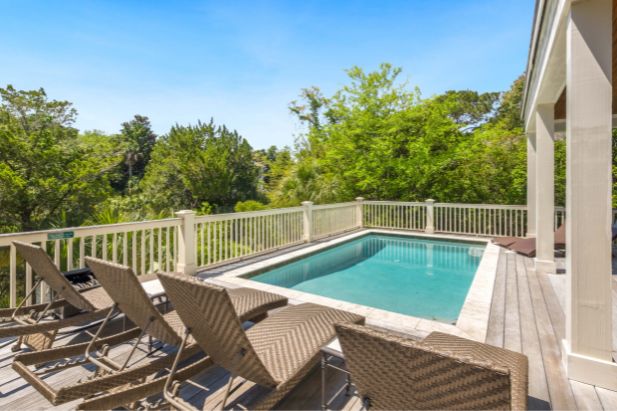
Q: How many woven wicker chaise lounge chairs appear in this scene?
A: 4